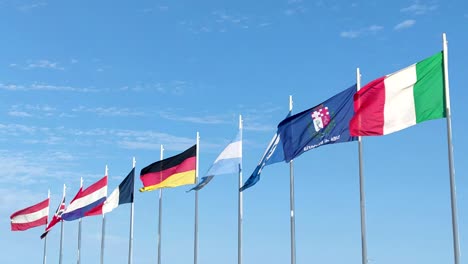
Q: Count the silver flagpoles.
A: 11